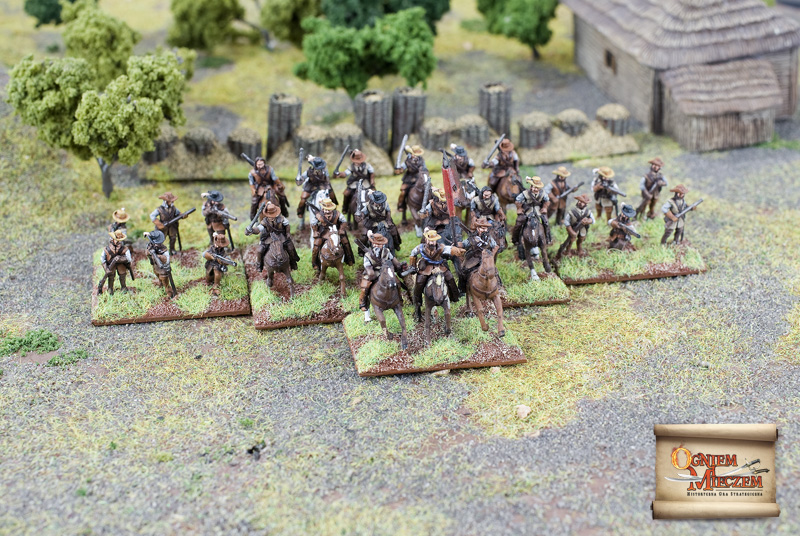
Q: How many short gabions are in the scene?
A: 10